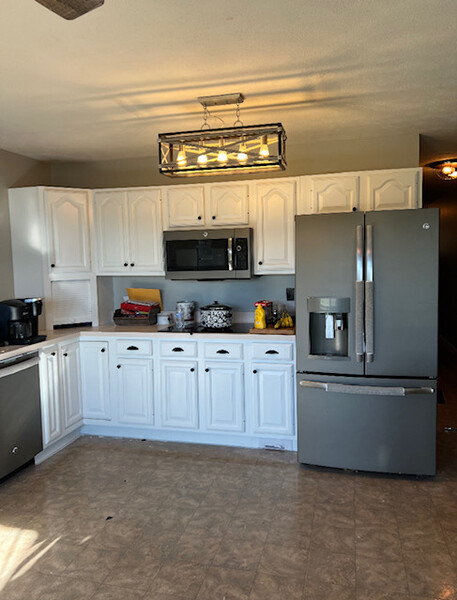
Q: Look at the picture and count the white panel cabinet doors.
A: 15